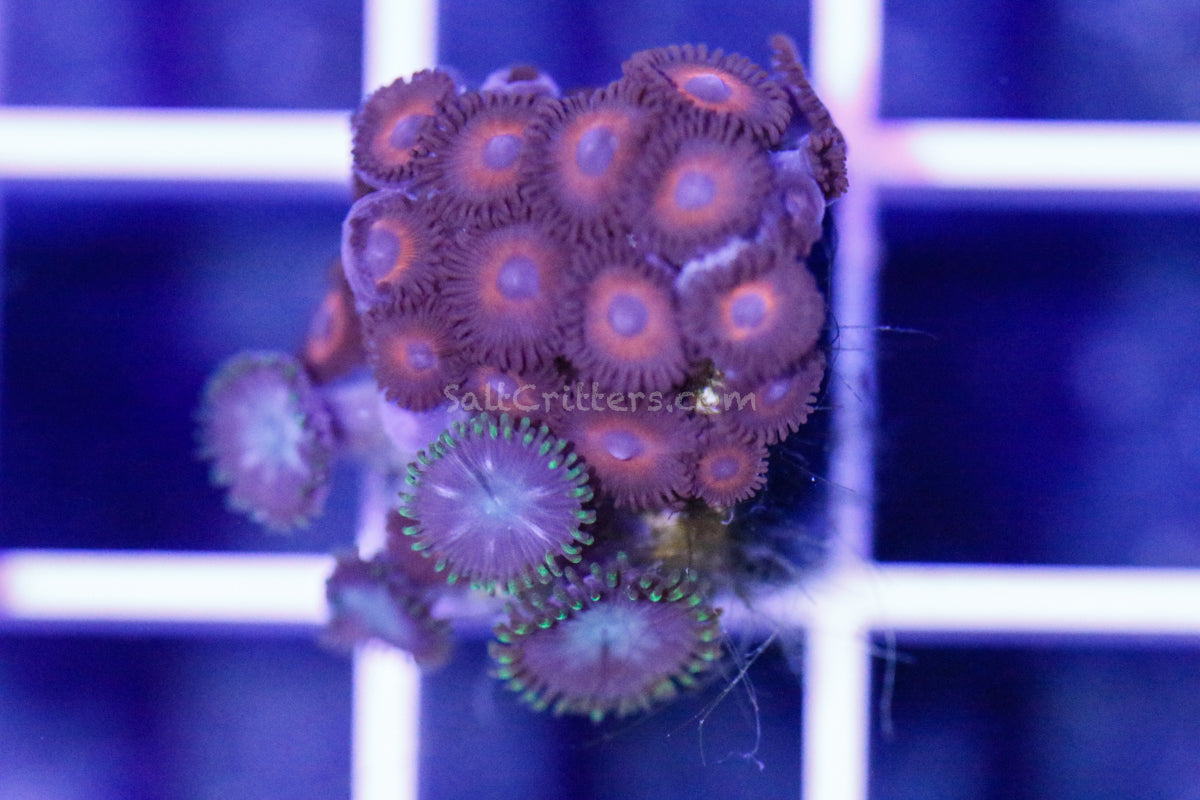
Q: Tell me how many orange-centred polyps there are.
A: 15